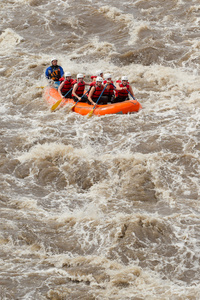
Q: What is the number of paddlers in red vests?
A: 6